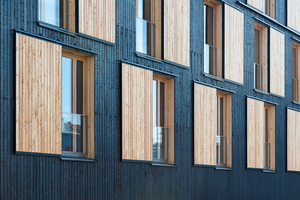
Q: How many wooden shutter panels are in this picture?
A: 11